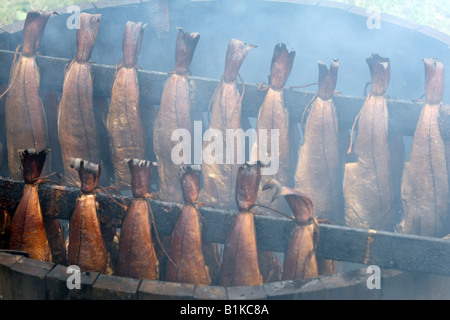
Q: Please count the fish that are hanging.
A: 15